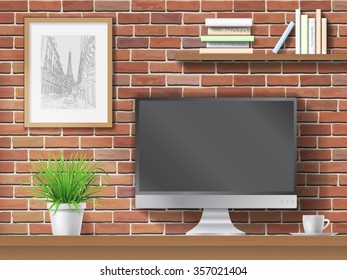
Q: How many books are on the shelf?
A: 11